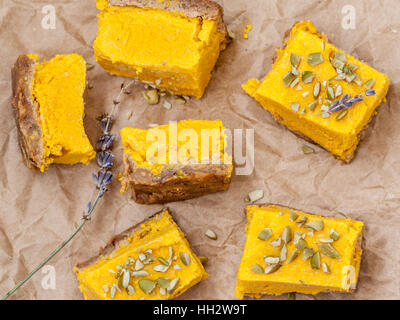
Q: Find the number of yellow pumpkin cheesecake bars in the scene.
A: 6